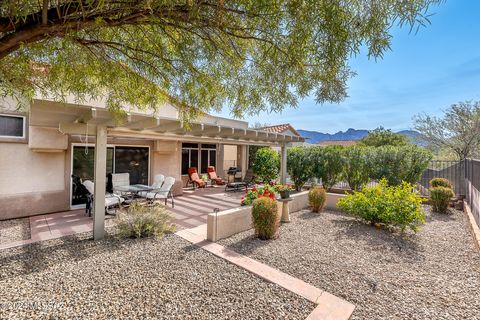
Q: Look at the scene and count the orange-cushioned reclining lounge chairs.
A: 2